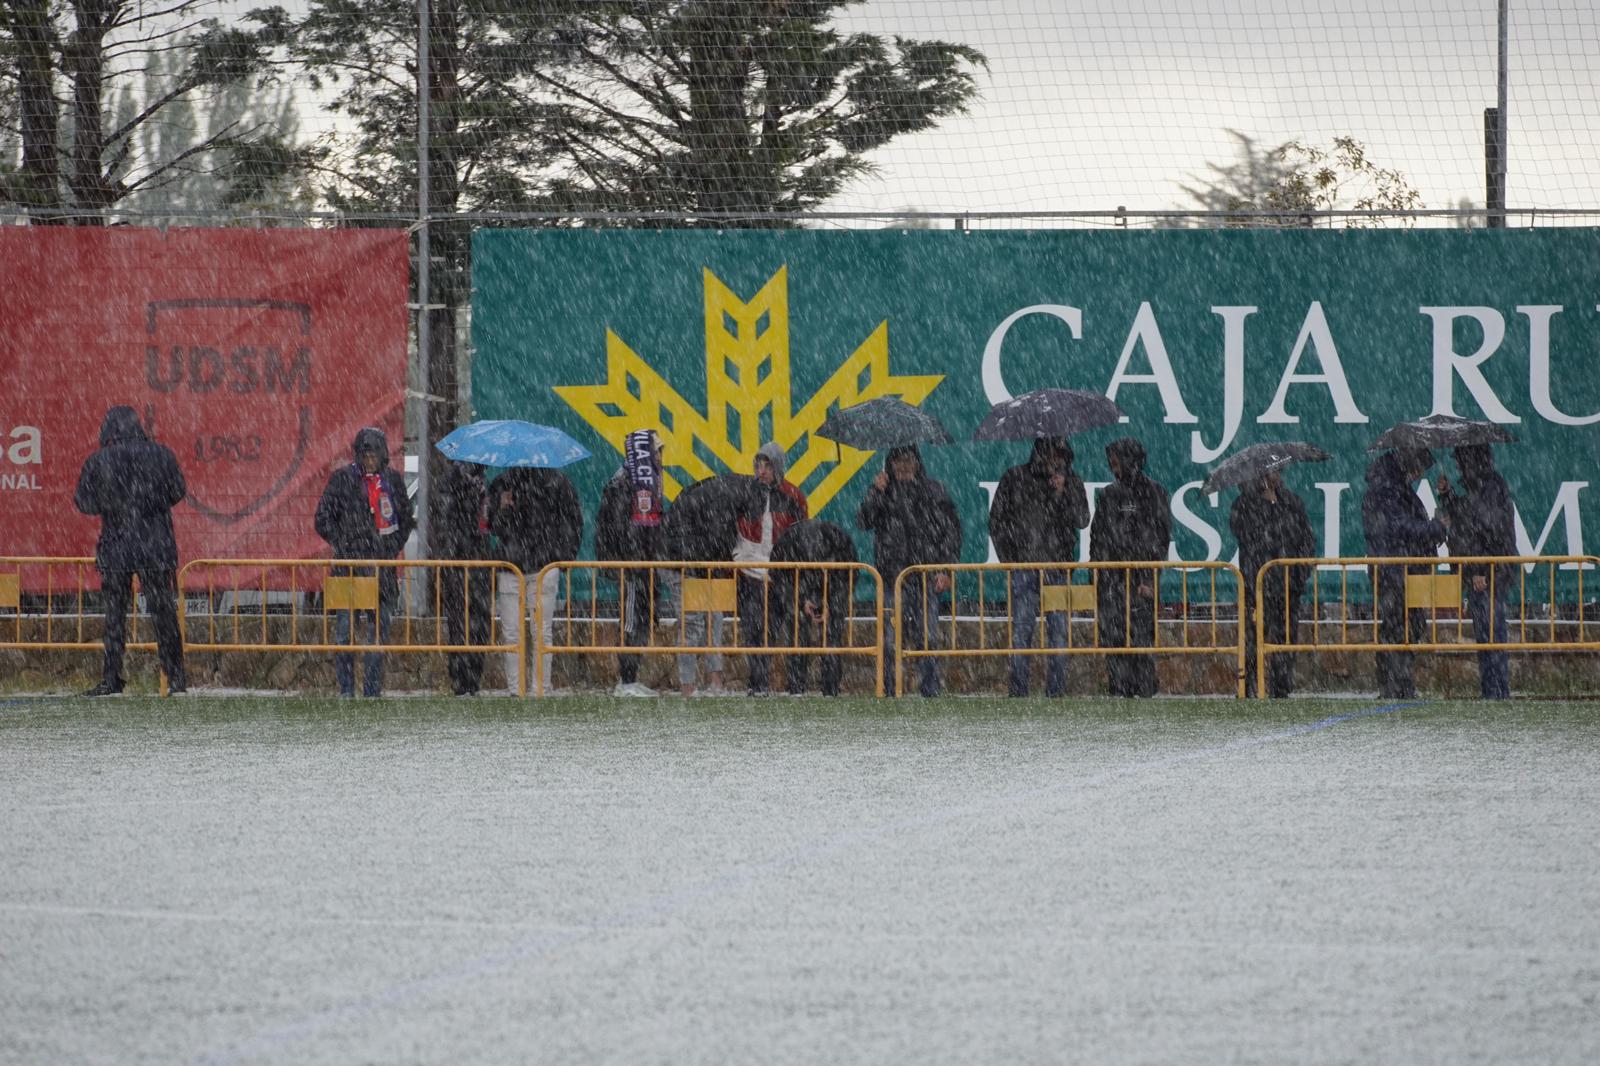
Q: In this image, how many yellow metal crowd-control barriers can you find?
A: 5